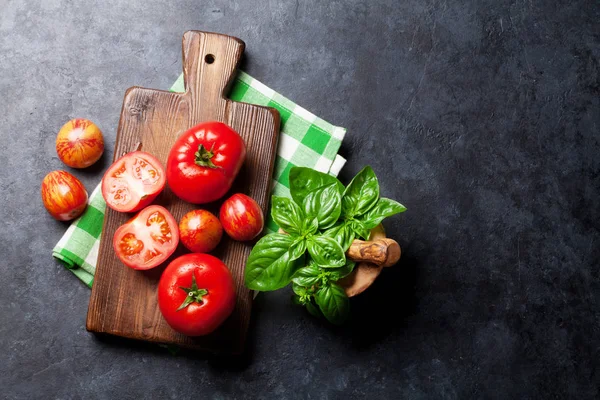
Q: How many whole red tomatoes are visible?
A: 2